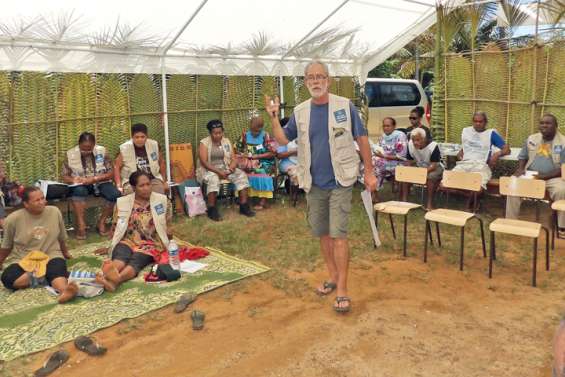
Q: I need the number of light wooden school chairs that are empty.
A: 4